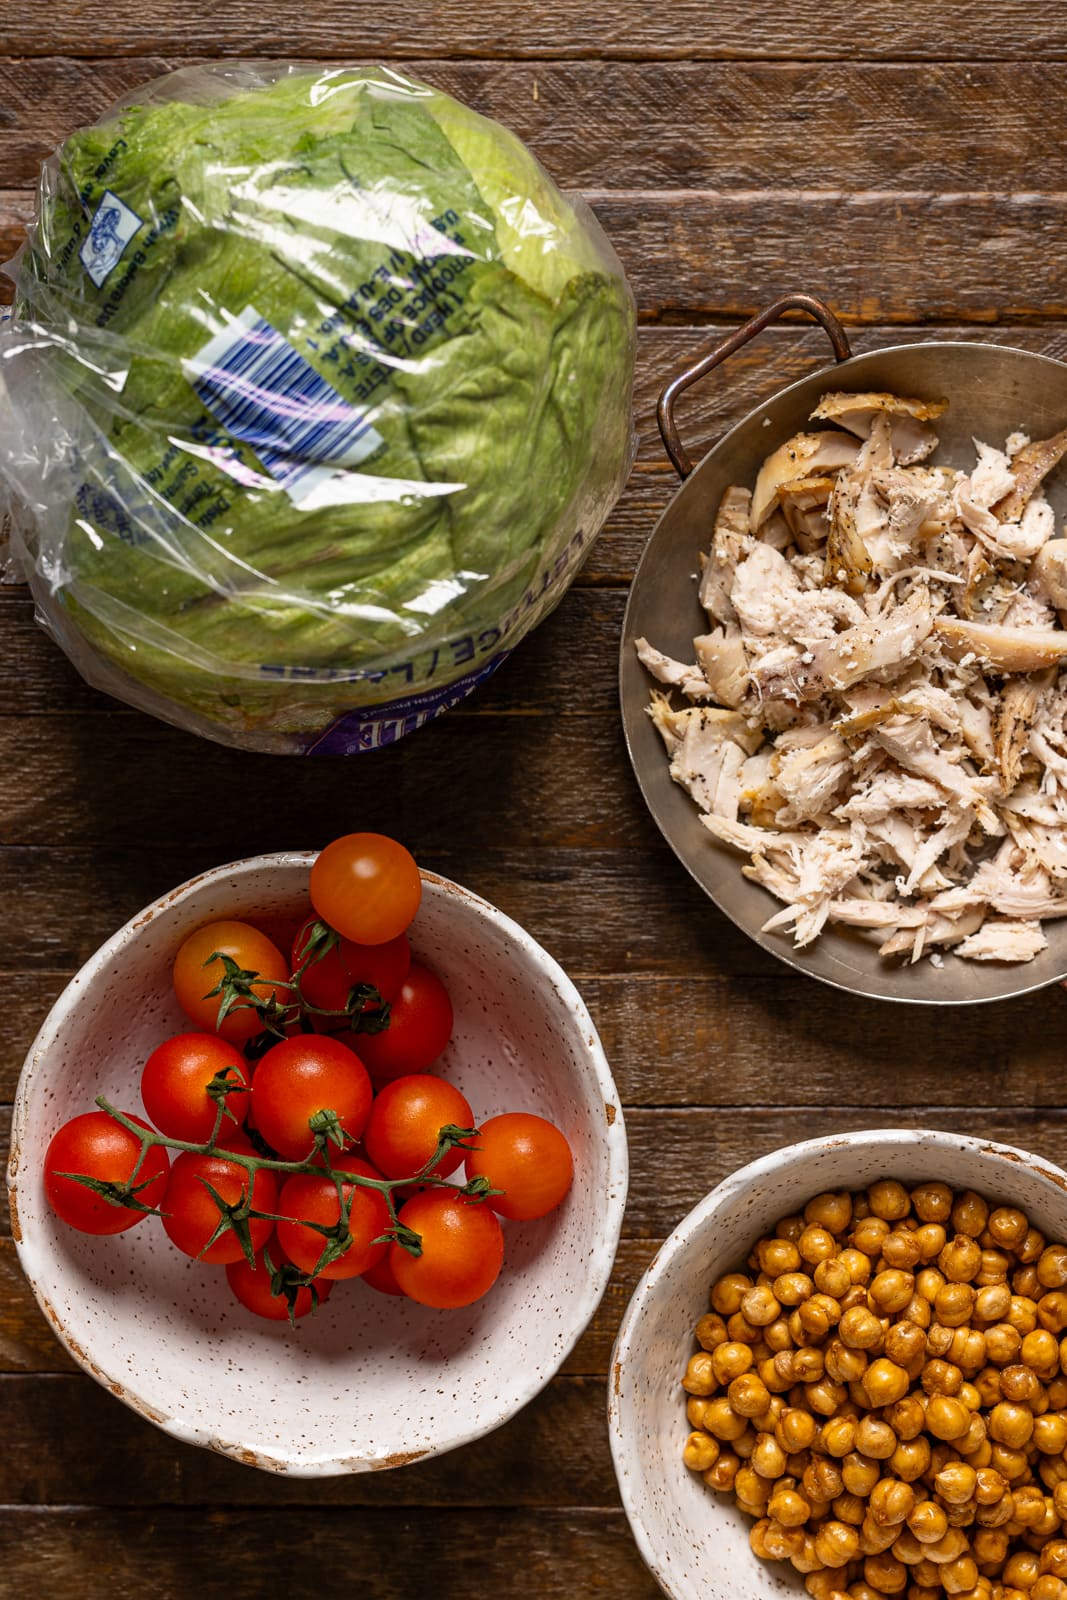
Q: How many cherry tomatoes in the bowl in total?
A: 14